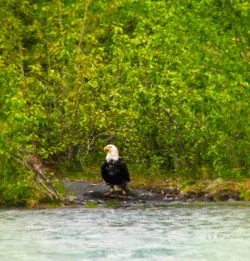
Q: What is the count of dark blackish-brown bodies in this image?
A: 1